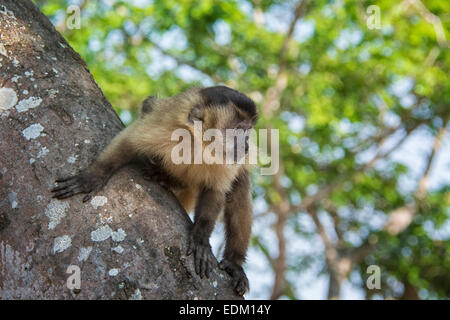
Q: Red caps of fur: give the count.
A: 0